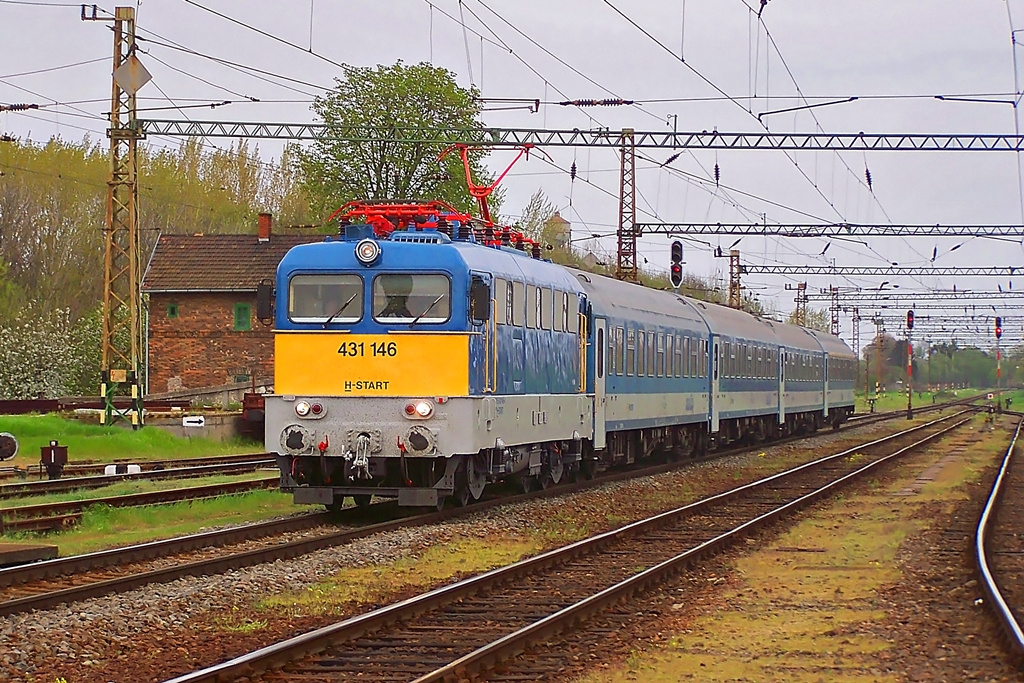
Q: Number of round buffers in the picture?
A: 2